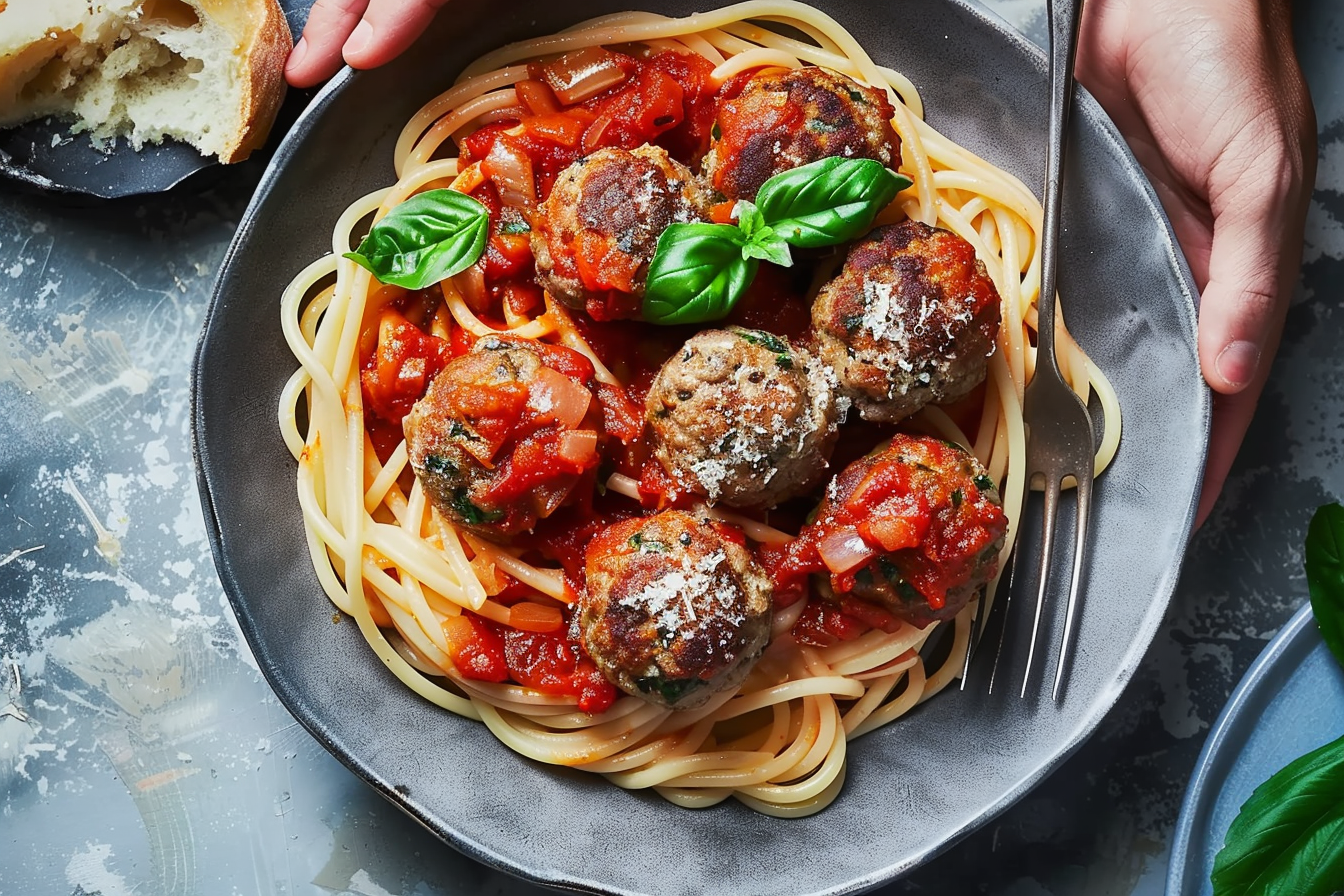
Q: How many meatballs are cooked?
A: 7